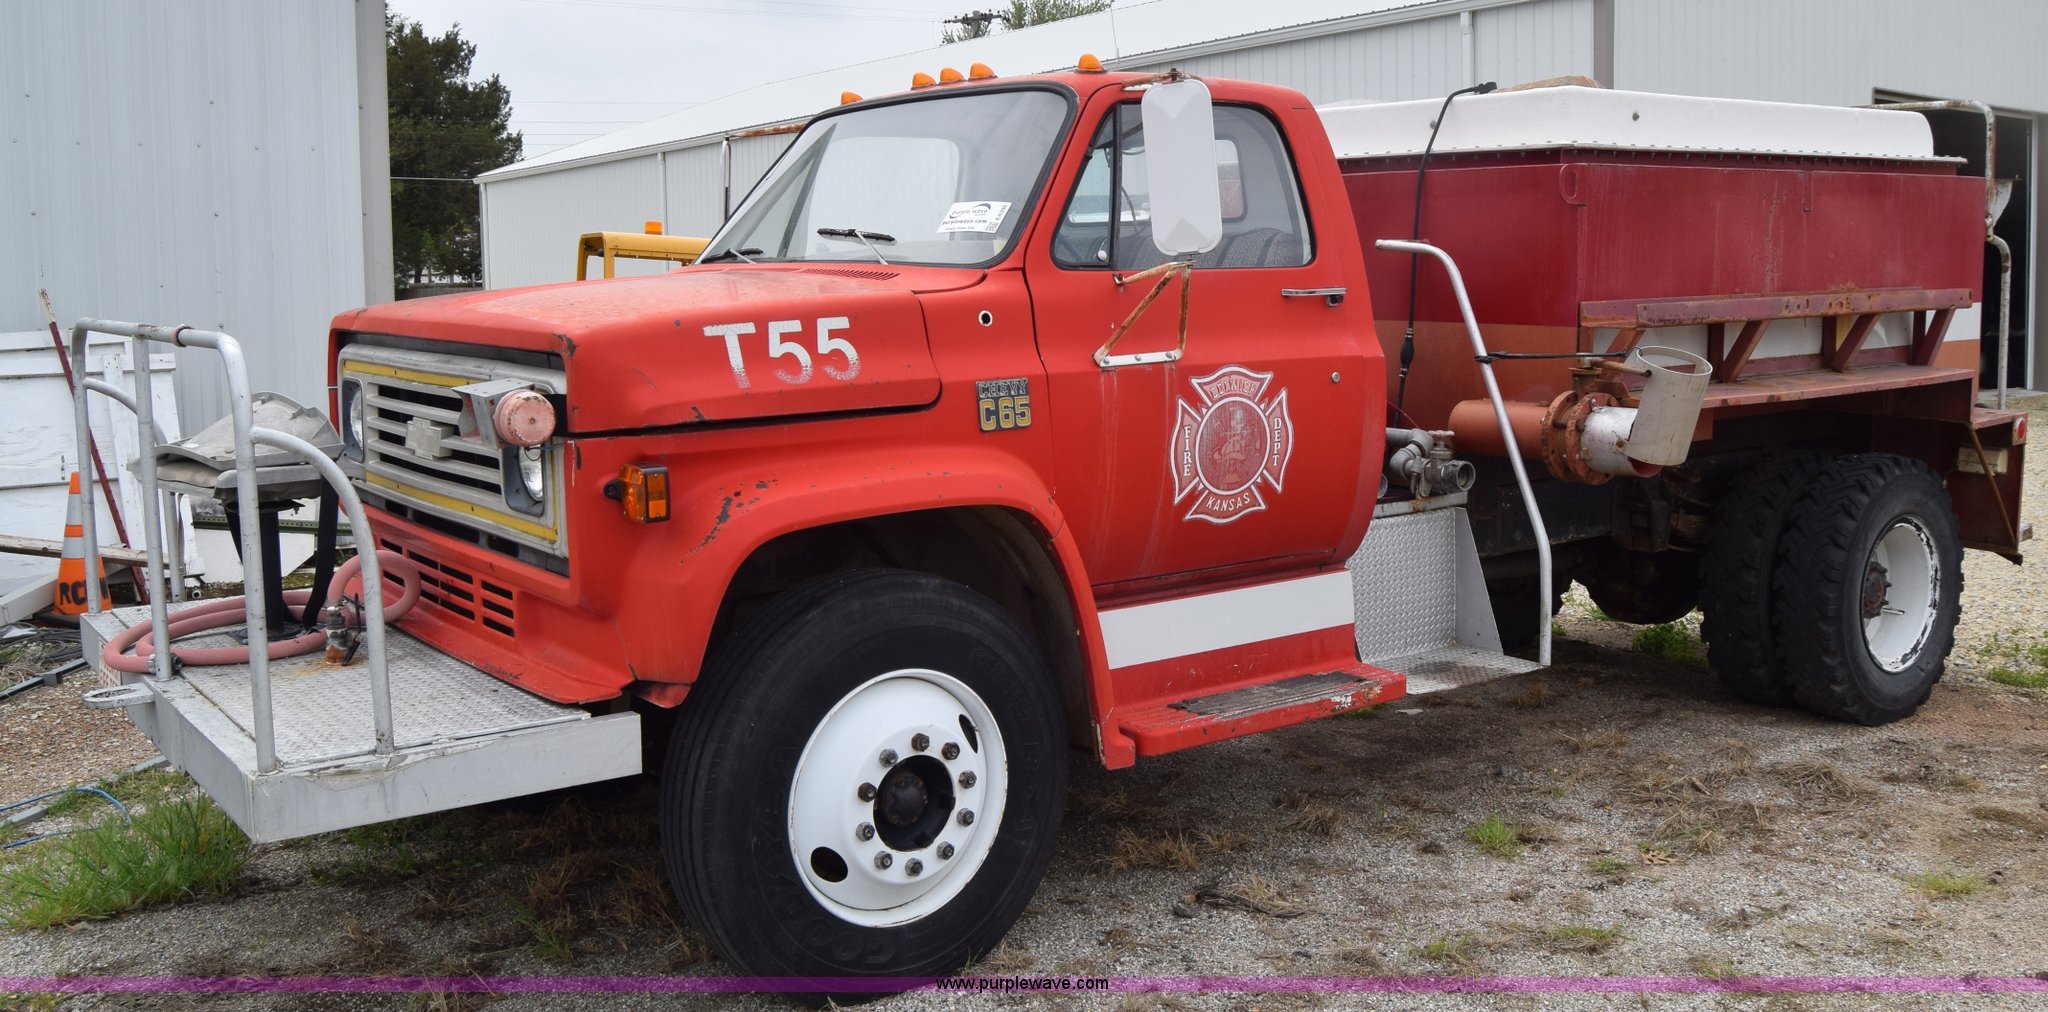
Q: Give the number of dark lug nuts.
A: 10